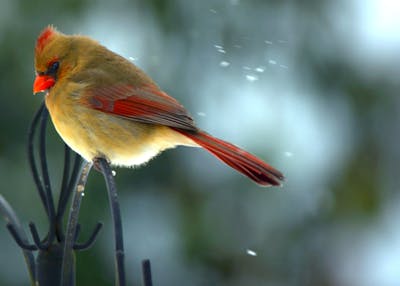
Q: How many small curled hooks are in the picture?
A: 4